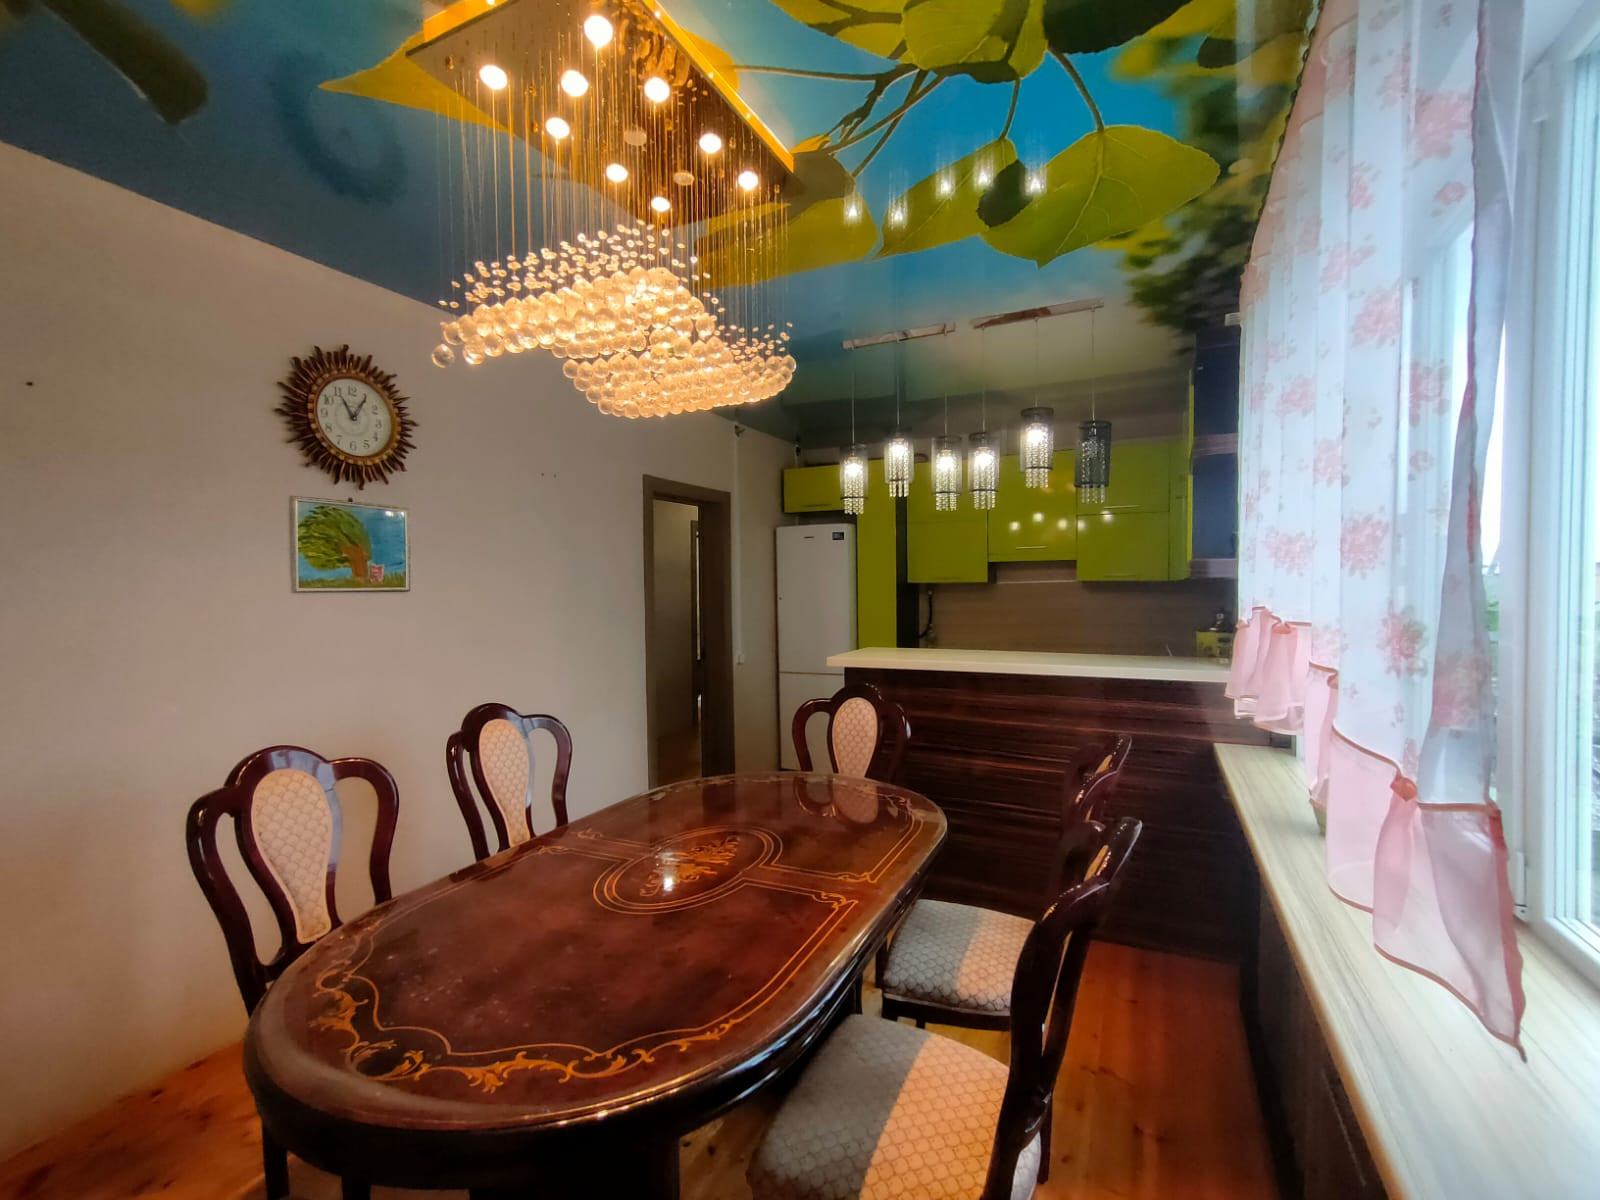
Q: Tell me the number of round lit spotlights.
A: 9